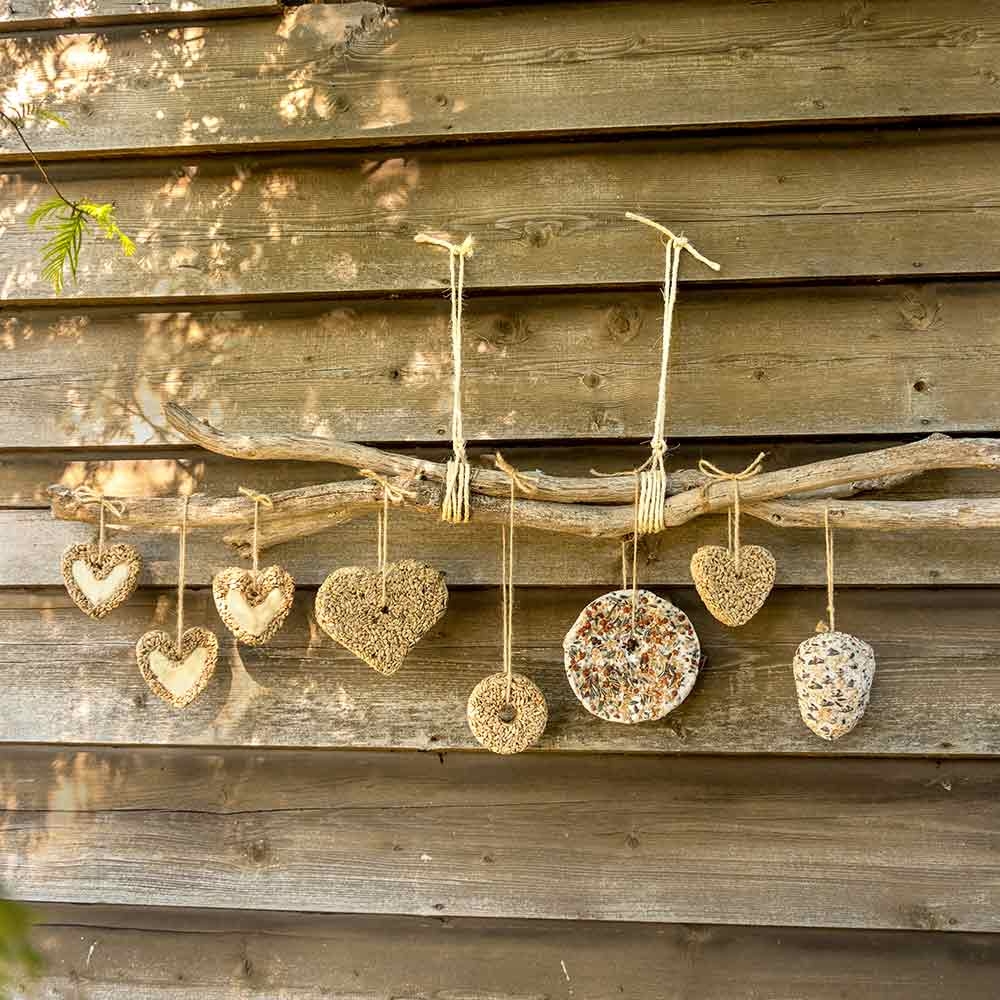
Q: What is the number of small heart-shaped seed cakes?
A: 4